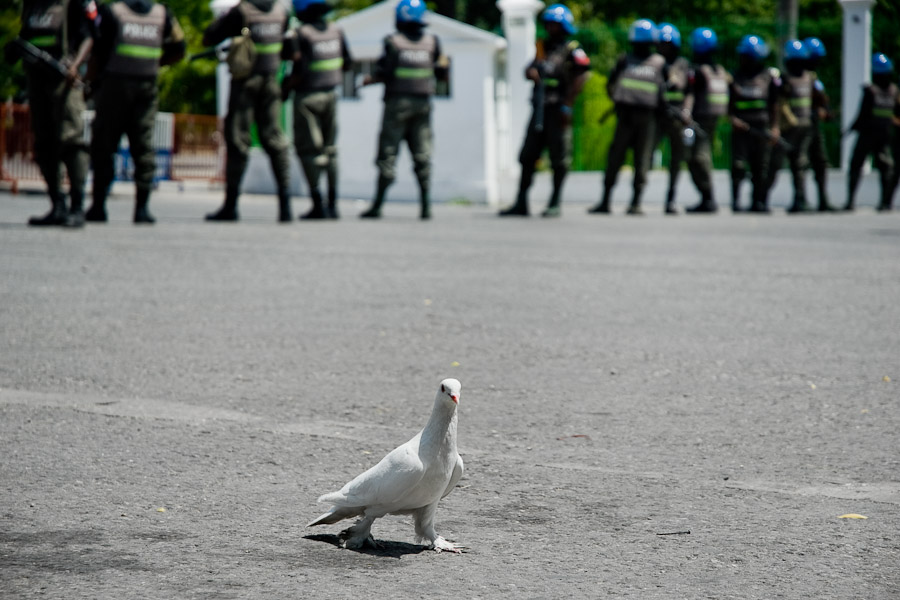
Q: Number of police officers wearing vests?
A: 13